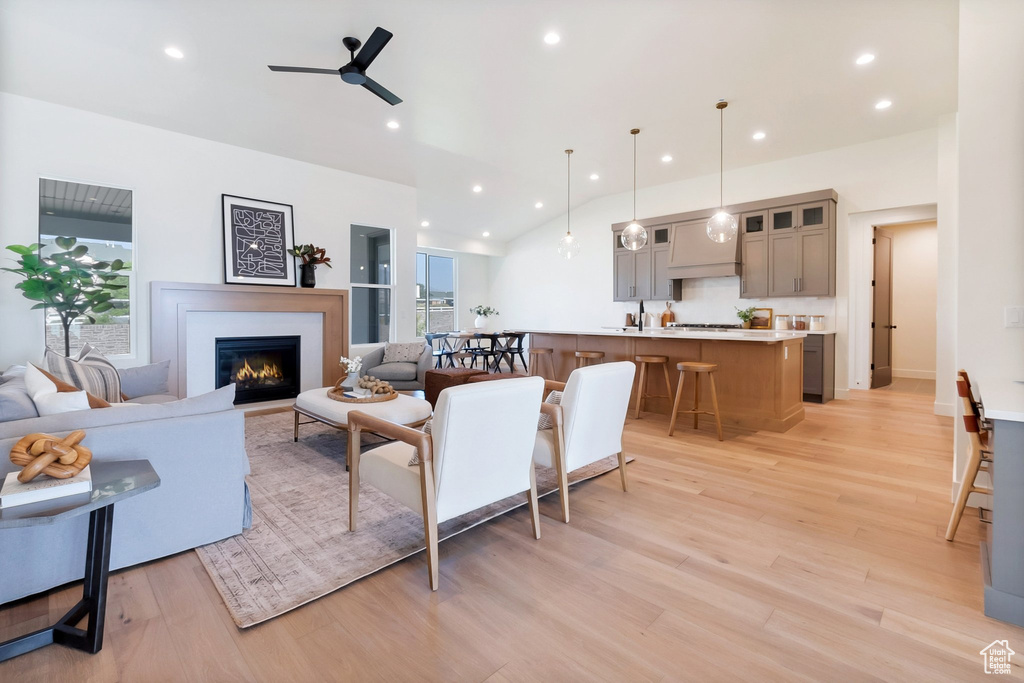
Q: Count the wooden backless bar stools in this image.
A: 4